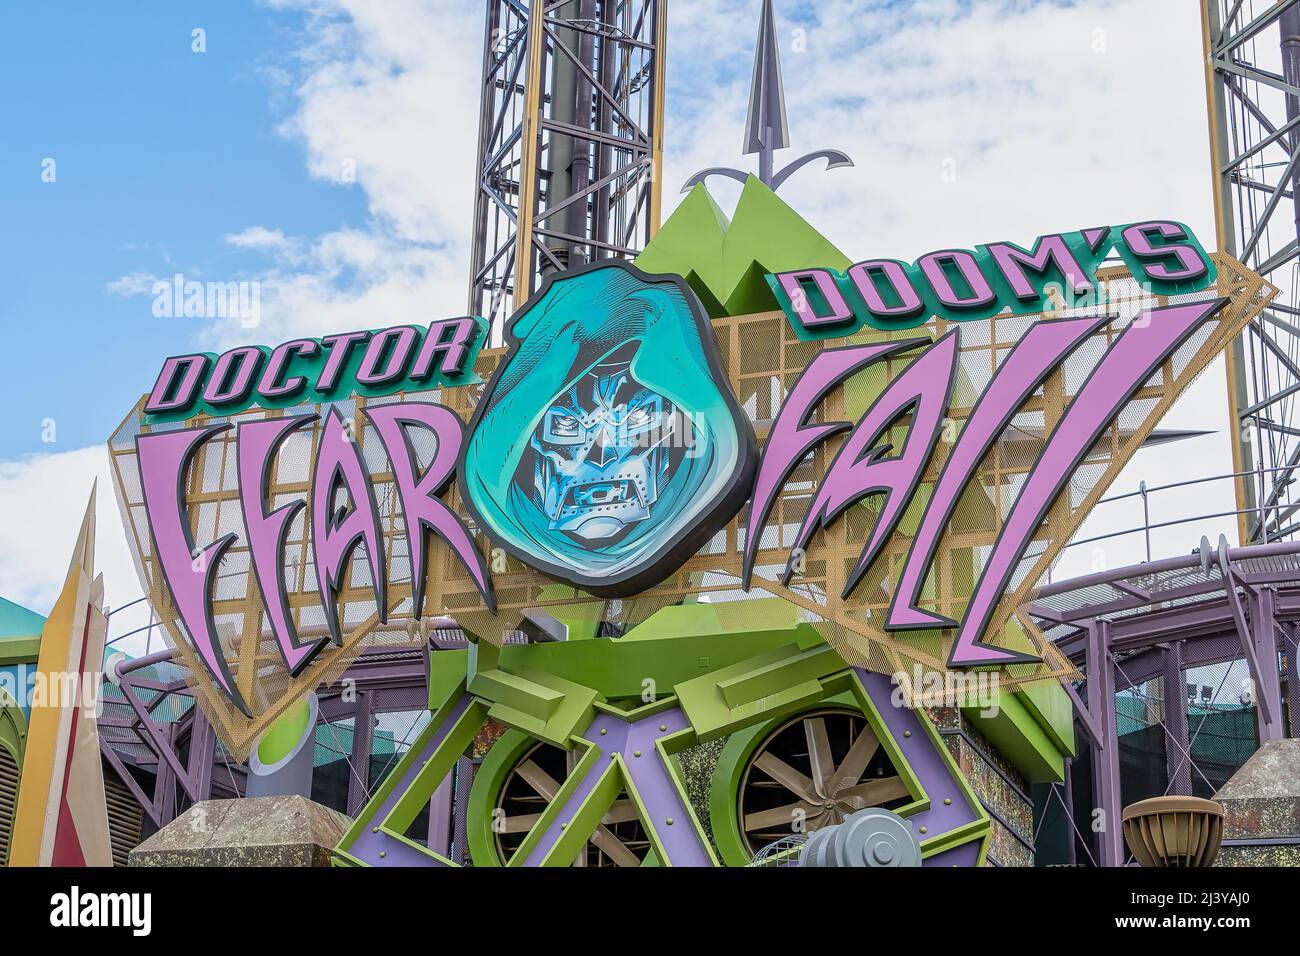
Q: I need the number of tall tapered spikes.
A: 2